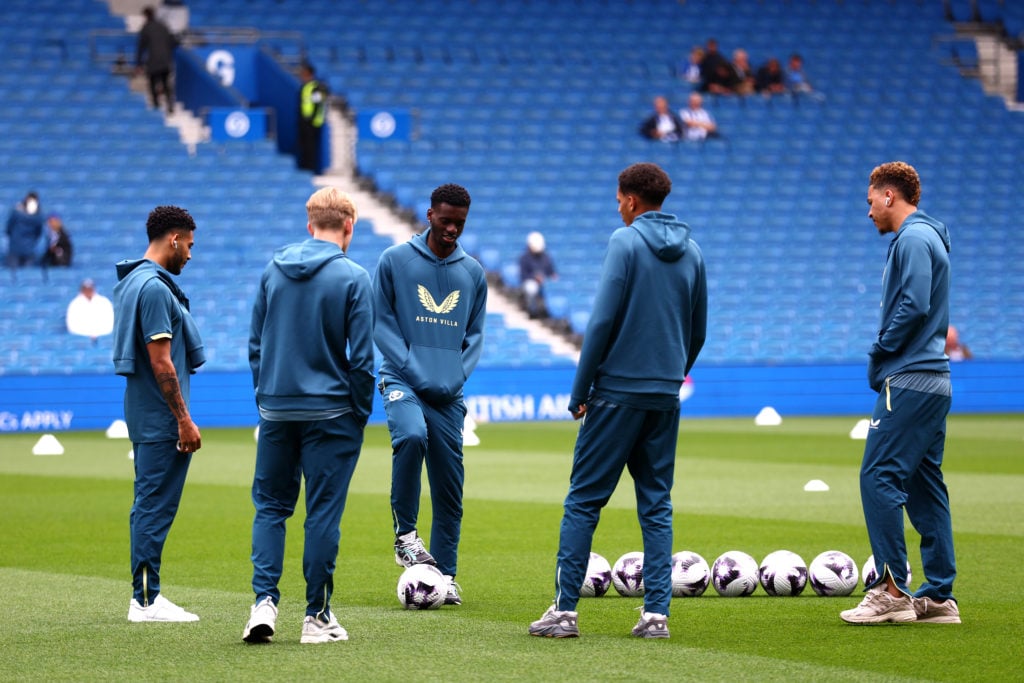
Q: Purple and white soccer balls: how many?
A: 8